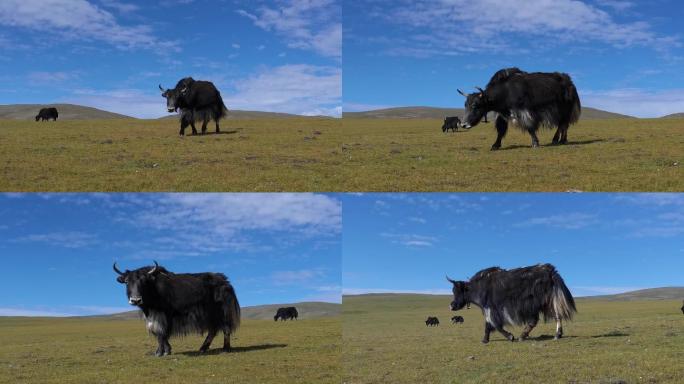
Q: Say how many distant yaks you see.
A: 5